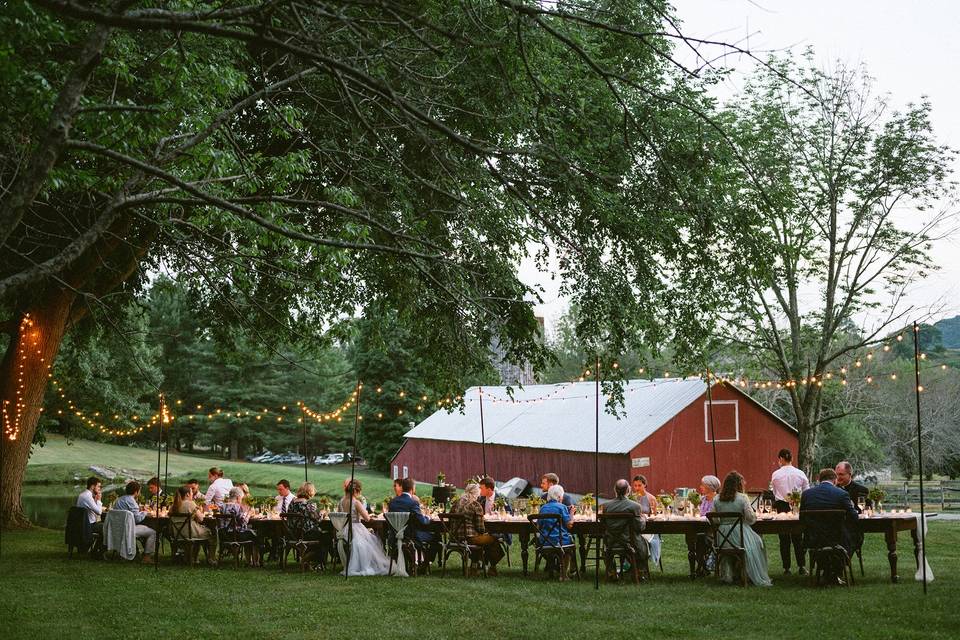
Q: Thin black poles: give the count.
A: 8